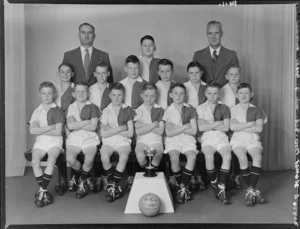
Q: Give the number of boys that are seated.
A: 7